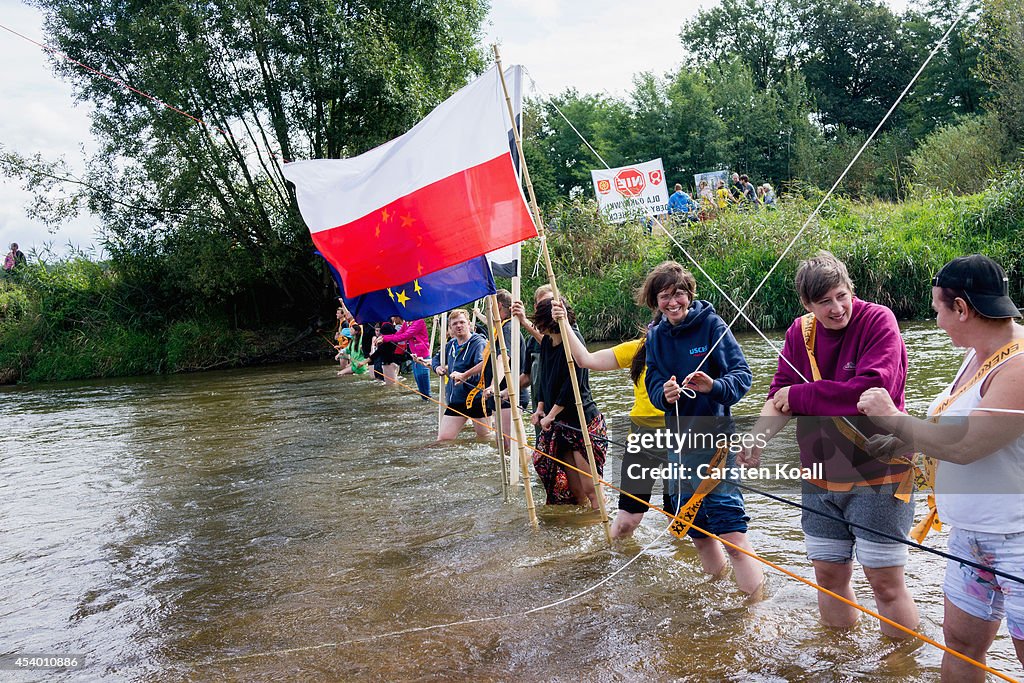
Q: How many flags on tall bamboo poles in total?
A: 2